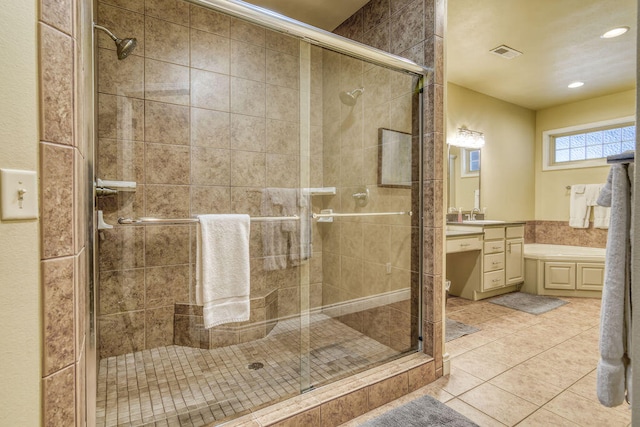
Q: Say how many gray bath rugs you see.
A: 3